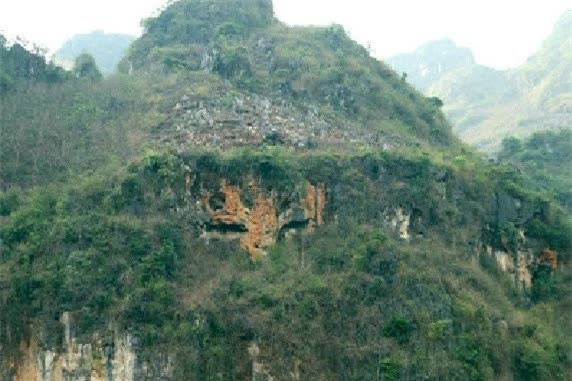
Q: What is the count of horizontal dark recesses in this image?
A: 2